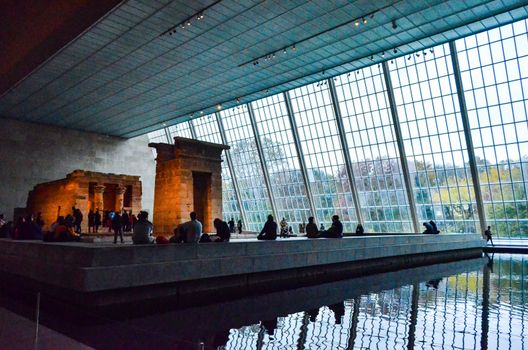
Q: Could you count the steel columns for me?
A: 8